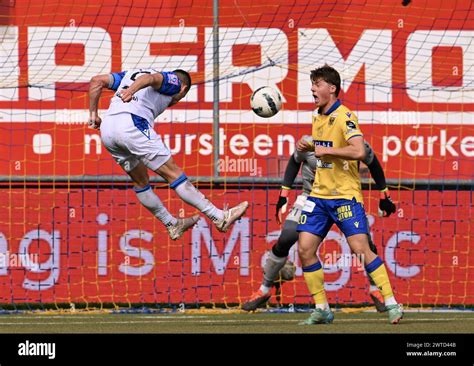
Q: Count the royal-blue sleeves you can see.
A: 2